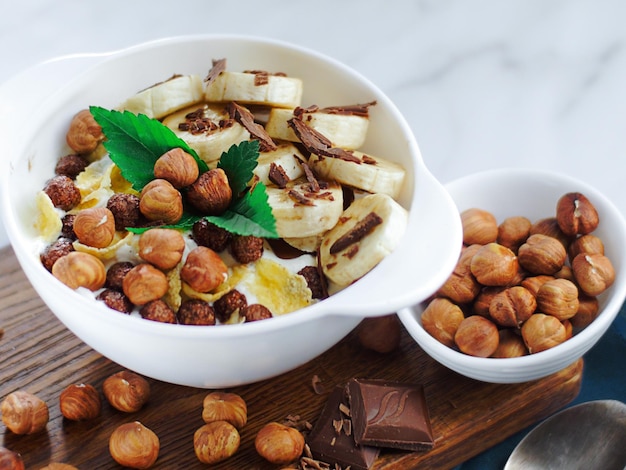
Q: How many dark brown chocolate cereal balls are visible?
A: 14